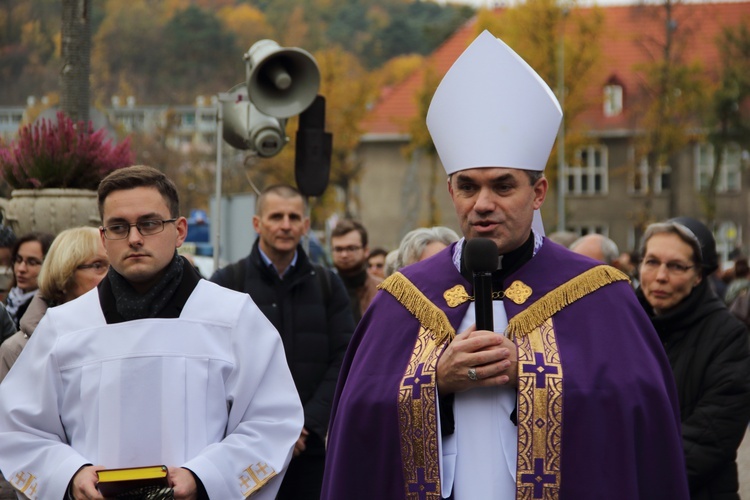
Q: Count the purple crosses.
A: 4